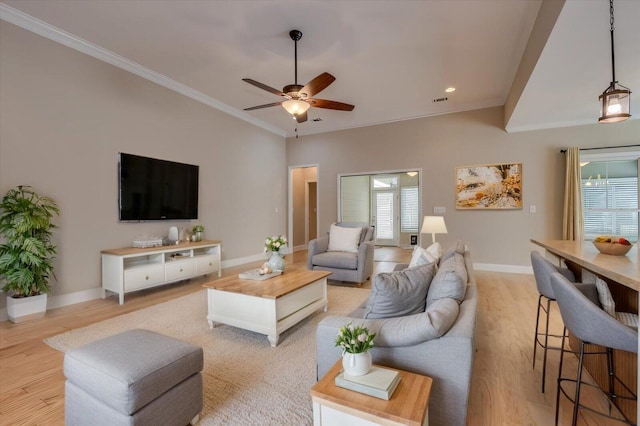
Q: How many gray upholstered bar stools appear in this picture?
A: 2